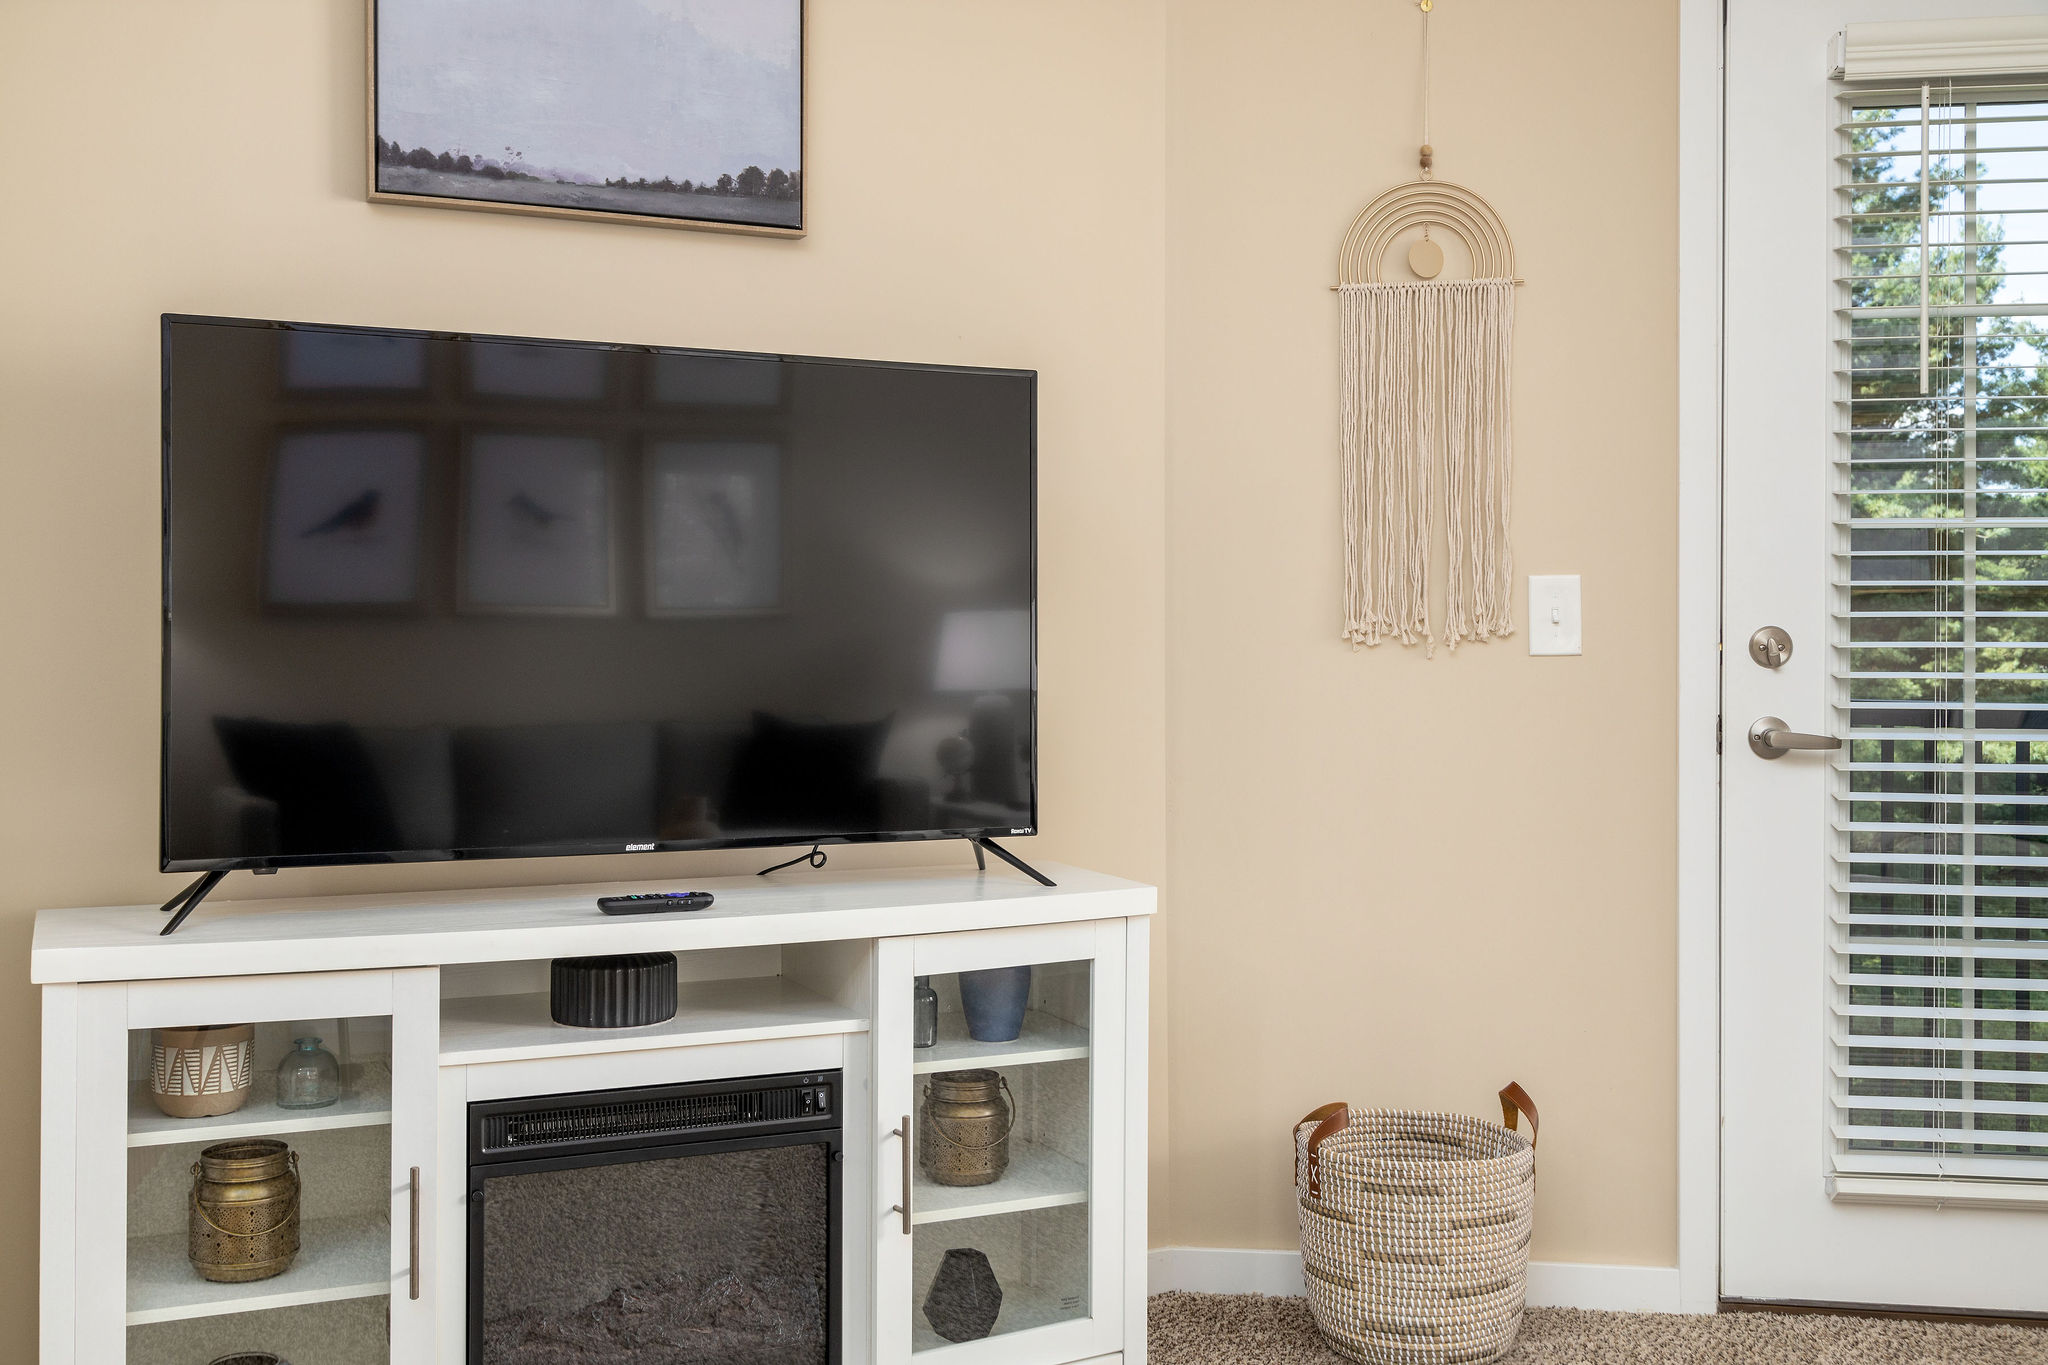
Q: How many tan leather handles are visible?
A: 2